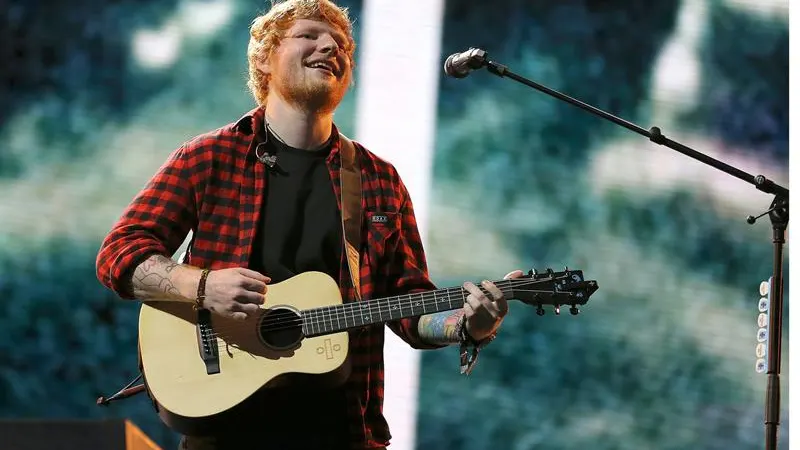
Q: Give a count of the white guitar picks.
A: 6